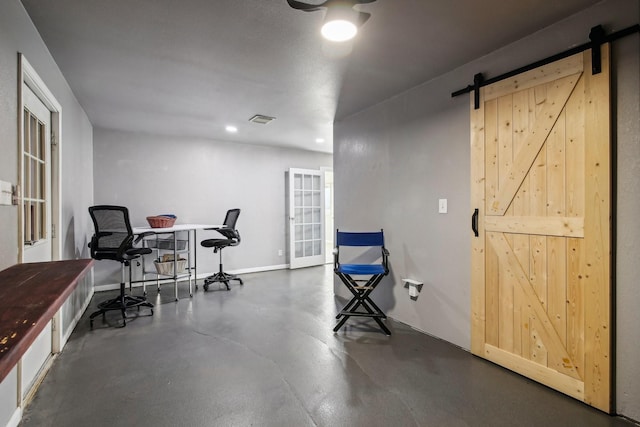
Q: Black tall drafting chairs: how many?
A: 2